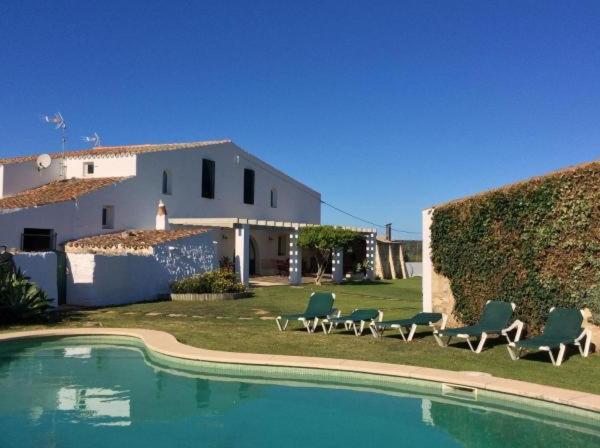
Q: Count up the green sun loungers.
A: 5